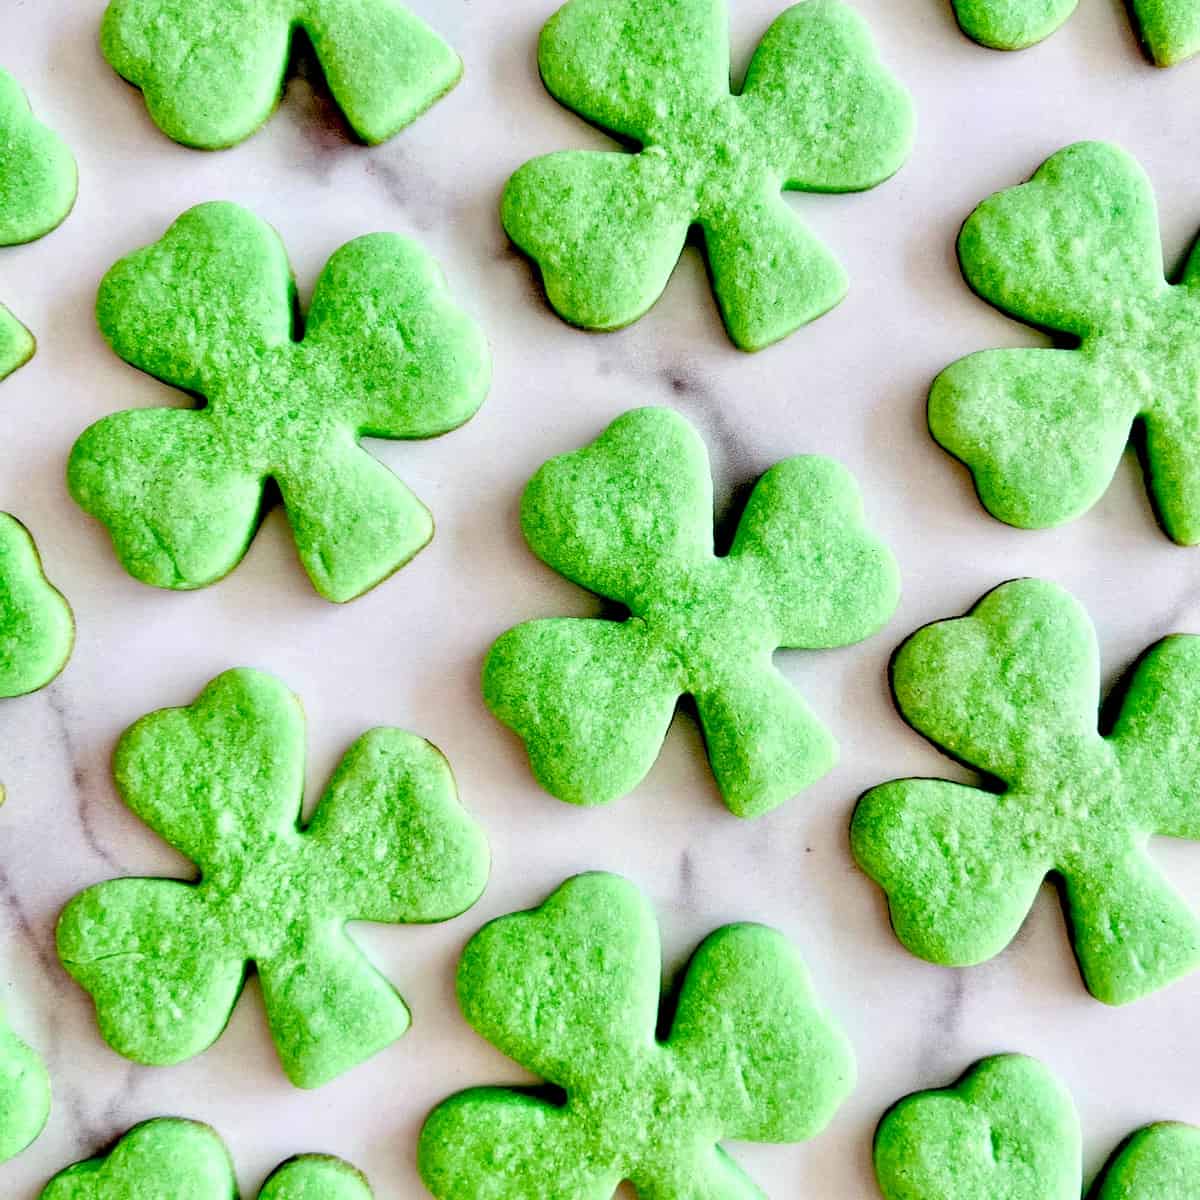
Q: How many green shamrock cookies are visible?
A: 14